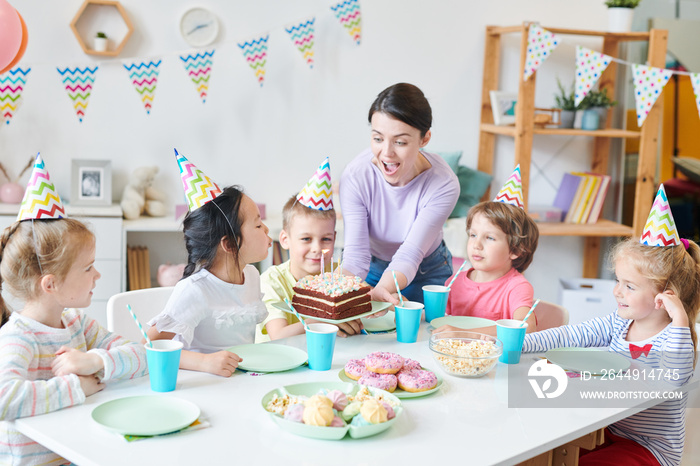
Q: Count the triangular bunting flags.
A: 11